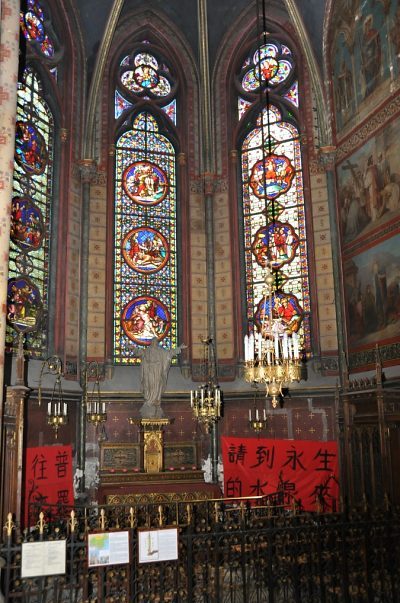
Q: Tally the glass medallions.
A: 9